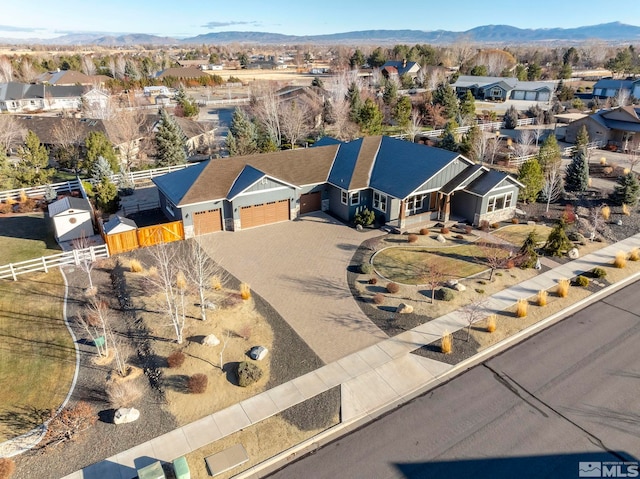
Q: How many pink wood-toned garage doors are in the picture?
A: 3